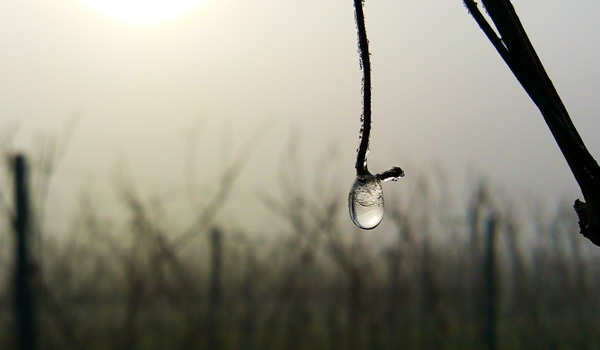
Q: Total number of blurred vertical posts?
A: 3